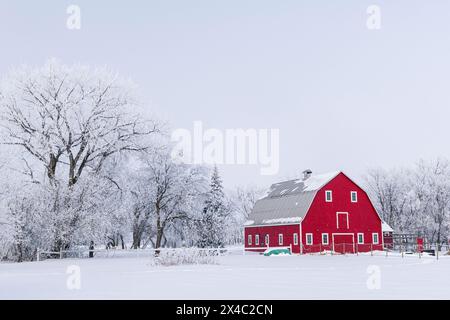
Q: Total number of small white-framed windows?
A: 11